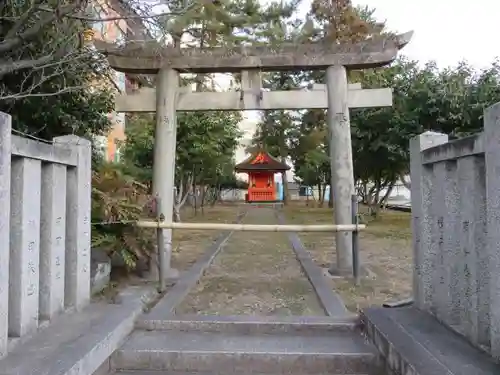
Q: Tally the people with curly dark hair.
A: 0